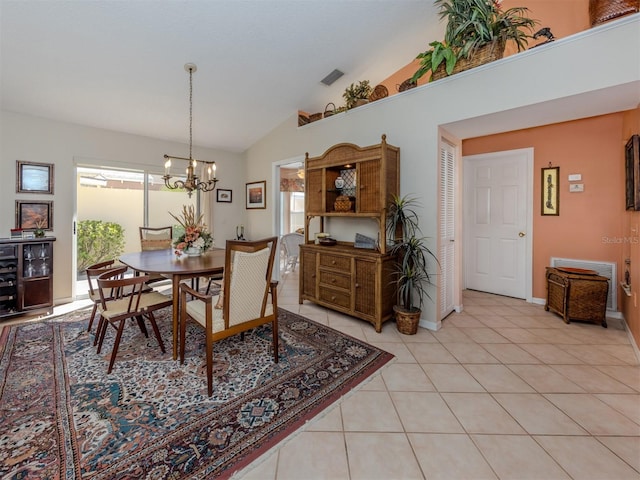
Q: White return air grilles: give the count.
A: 1